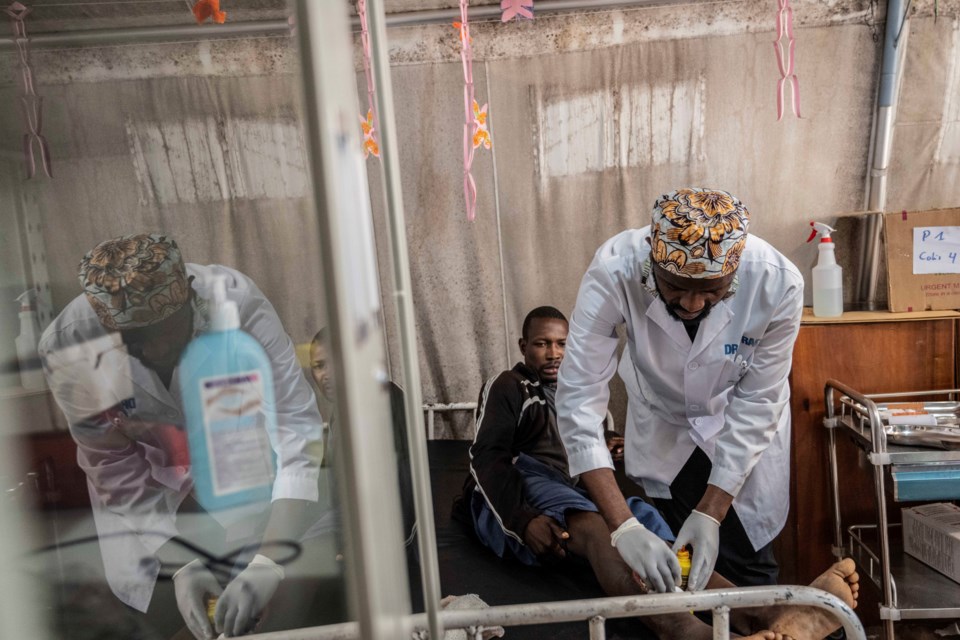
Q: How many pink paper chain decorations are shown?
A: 4